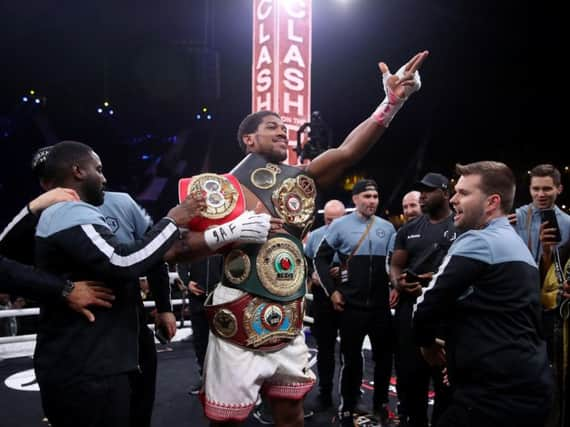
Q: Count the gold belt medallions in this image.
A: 7